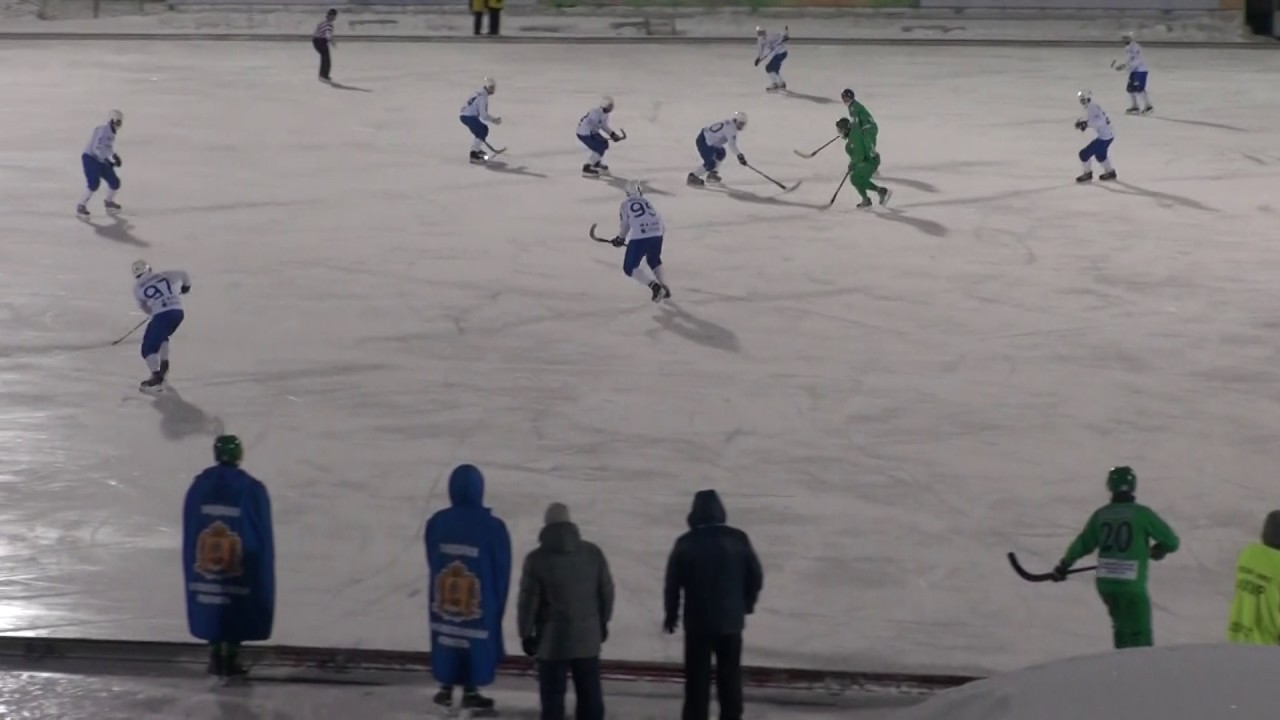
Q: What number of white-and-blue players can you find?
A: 9